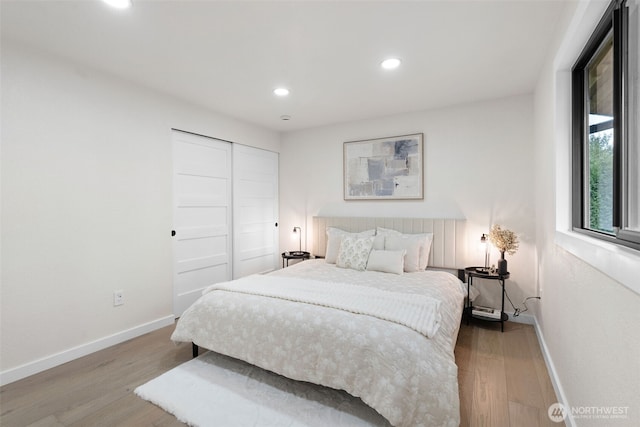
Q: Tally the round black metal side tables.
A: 2